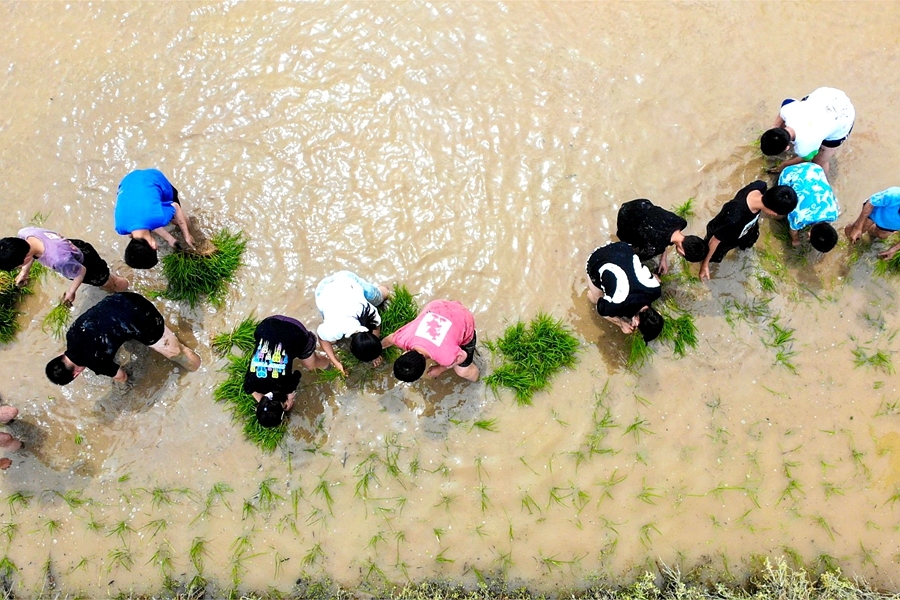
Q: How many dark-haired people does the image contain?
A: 11